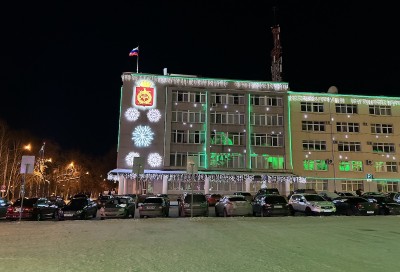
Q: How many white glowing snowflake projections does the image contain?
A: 5